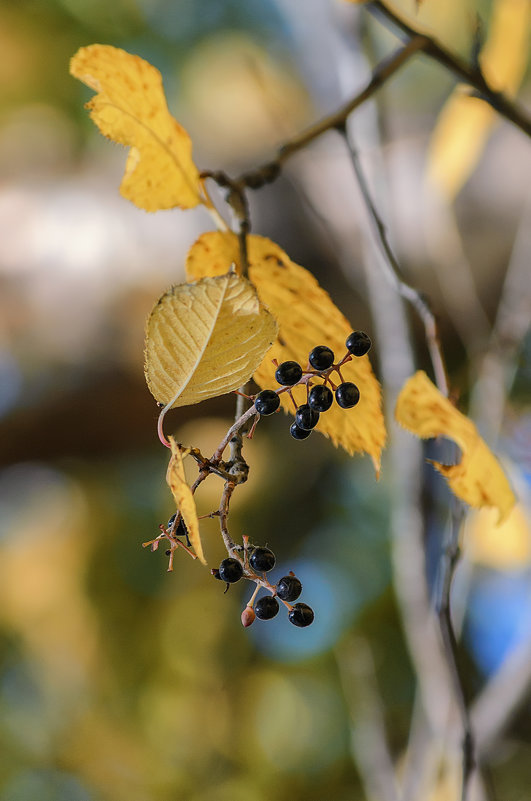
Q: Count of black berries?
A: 14